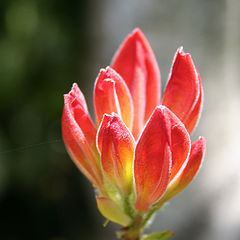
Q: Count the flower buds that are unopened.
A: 7